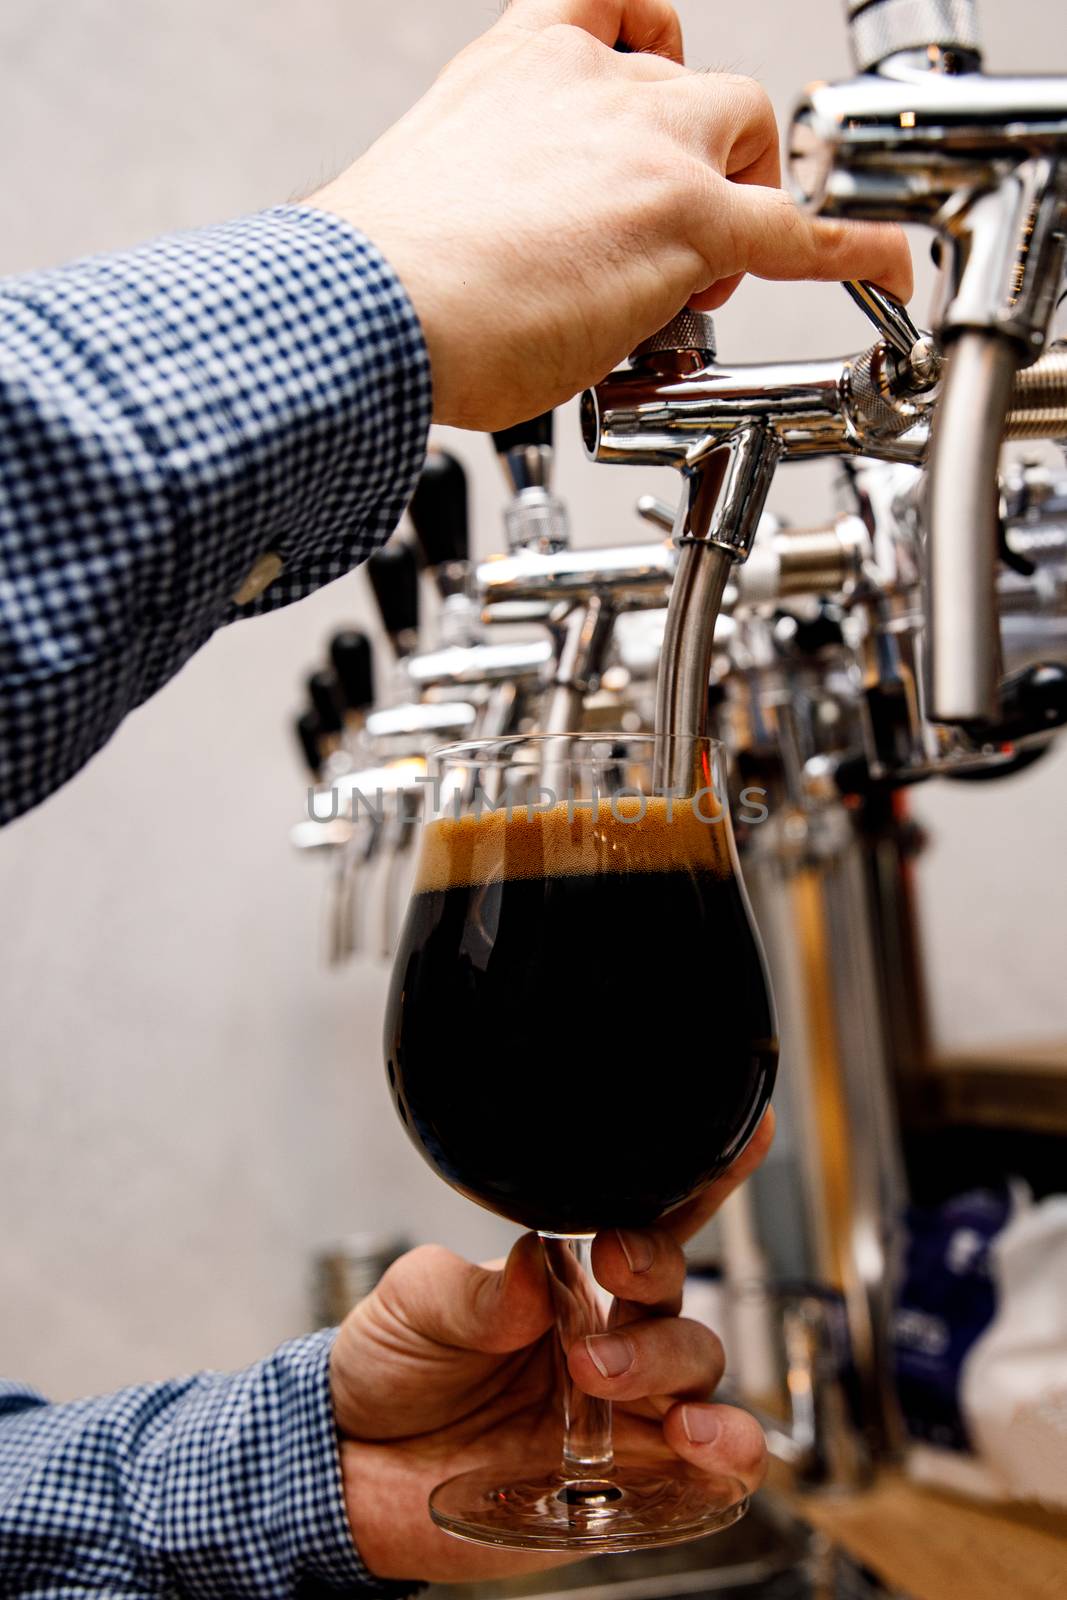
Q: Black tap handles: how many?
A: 6